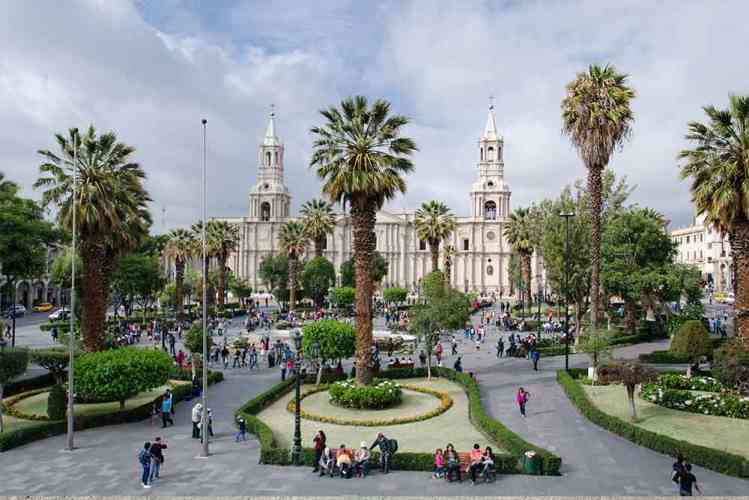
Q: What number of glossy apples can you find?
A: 0